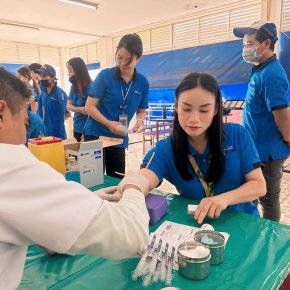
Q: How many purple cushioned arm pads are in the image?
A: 1